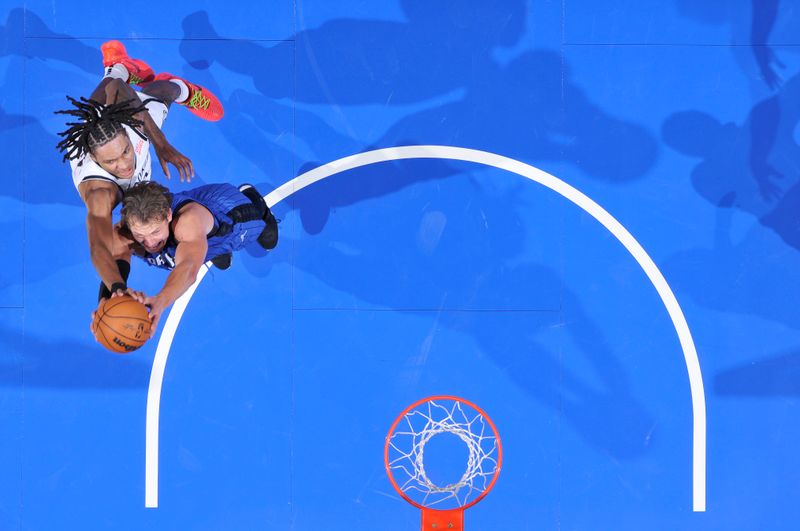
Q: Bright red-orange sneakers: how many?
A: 2